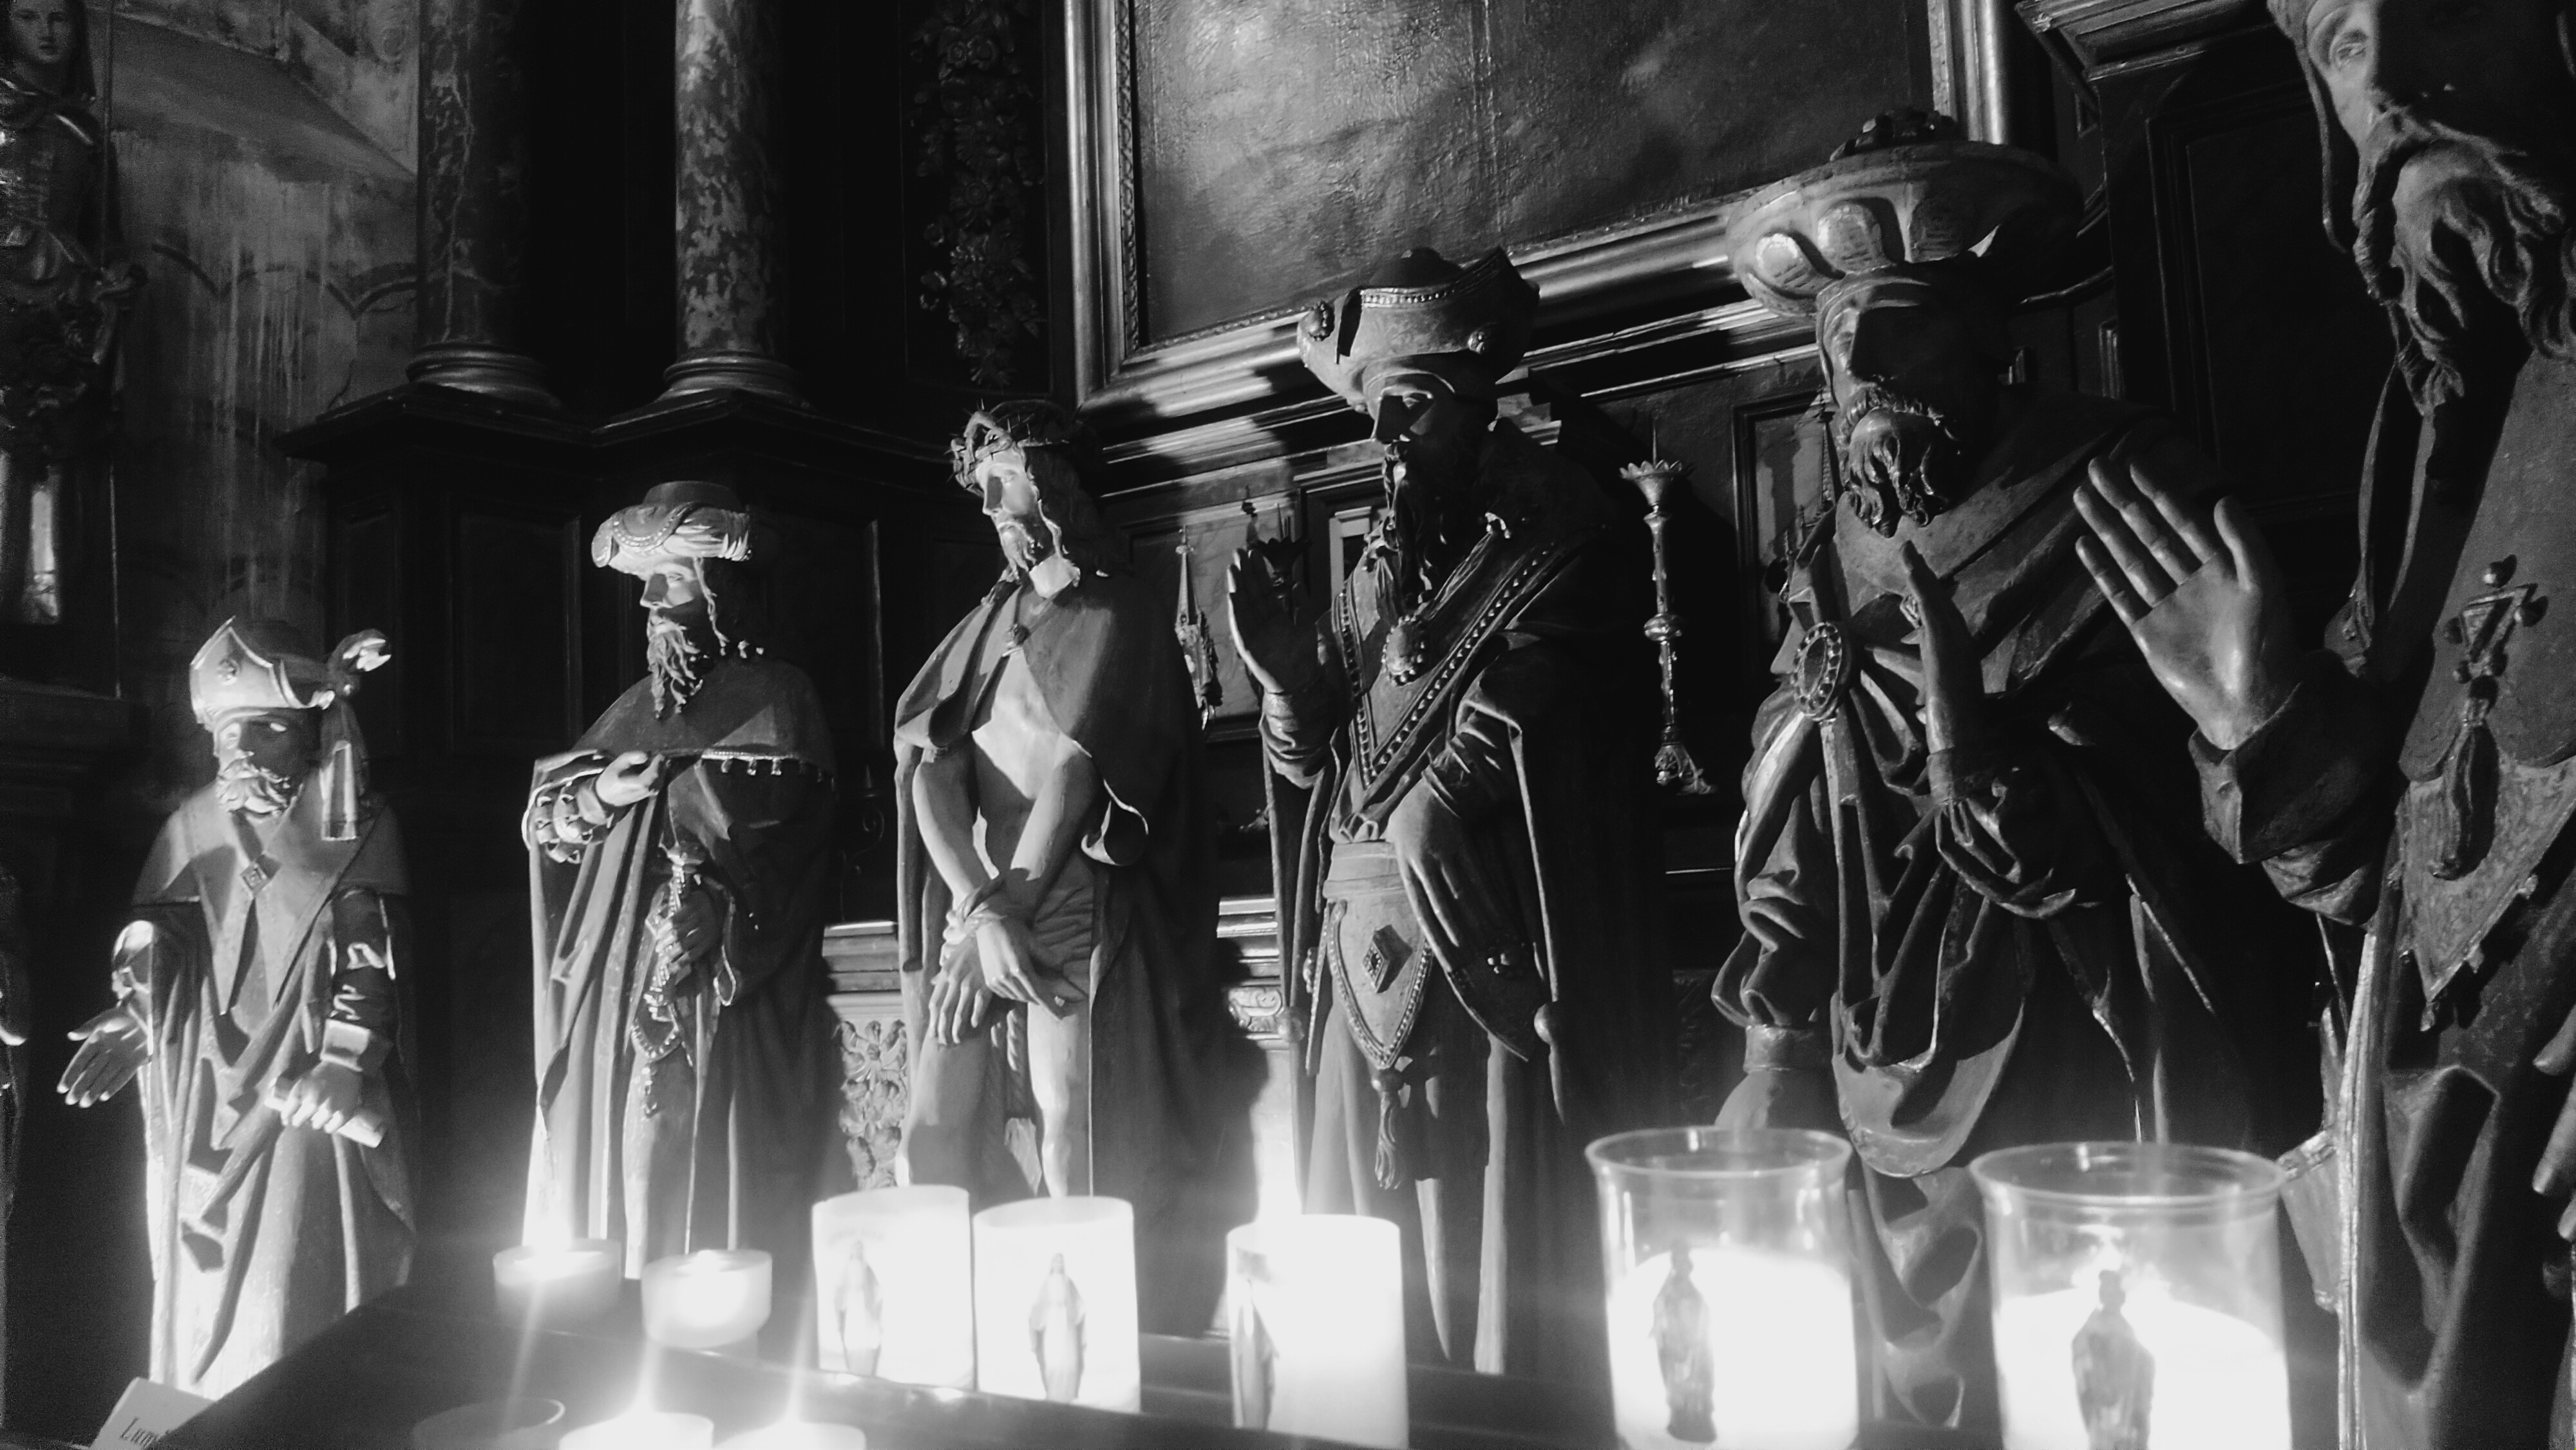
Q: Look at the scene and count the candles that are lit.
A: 9